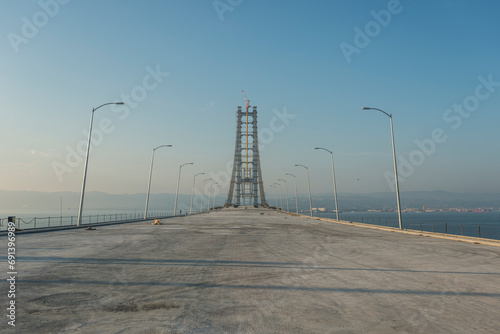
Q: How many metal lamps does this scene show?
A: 14